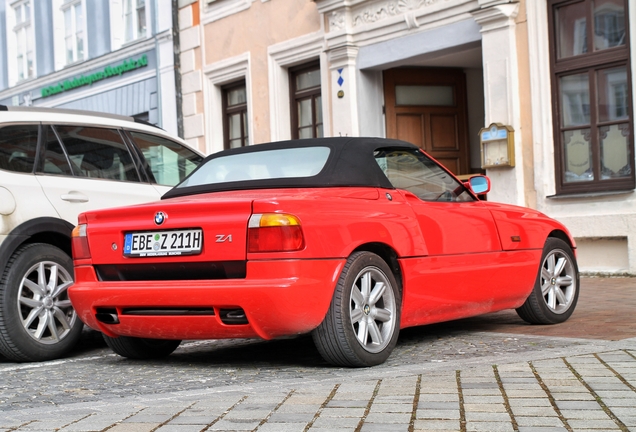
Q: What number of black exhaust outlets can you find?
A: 2